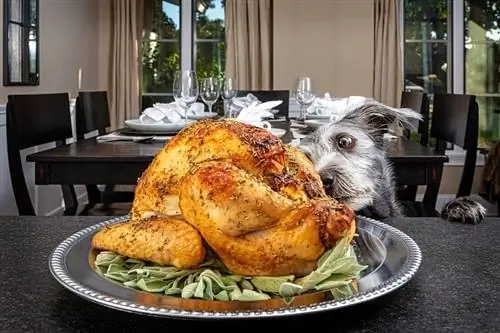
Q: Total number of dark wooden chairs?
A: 5